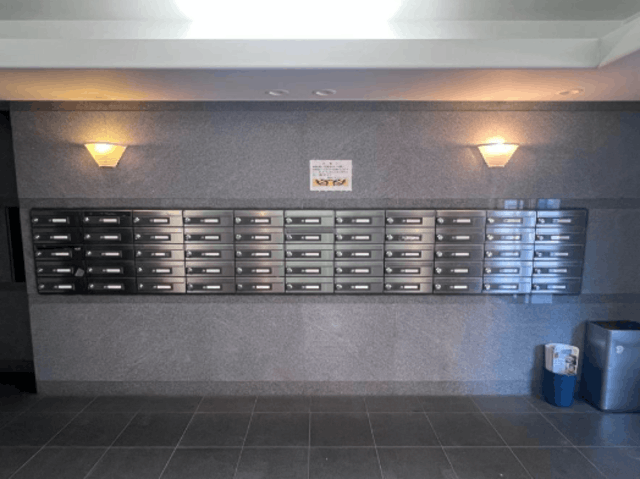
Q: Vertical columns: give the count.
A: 11